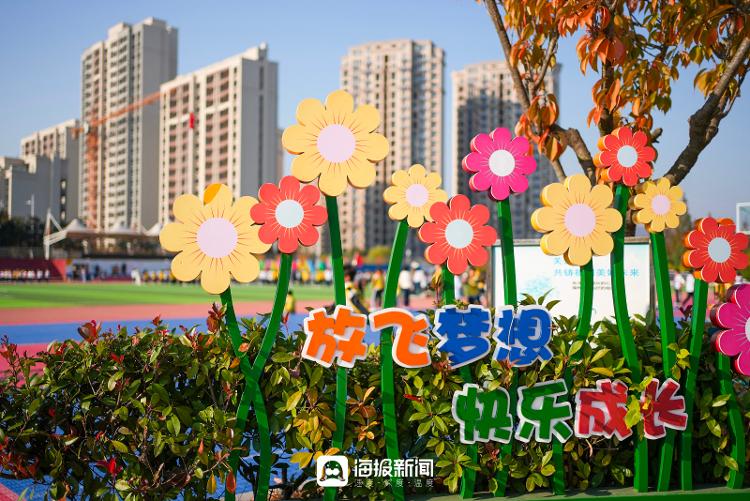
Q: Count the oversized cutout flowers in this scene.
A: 11